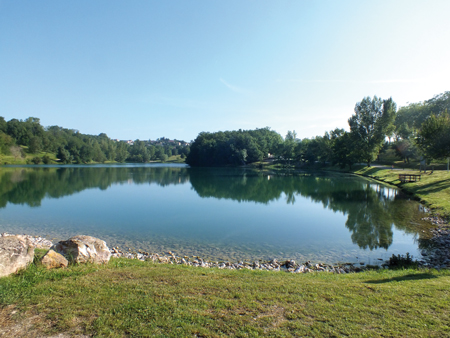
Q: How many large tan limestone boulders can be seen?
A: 3